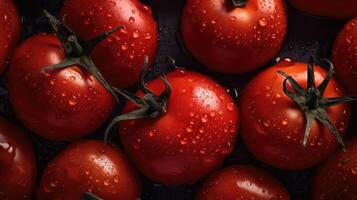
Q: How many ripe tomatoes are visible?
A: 12